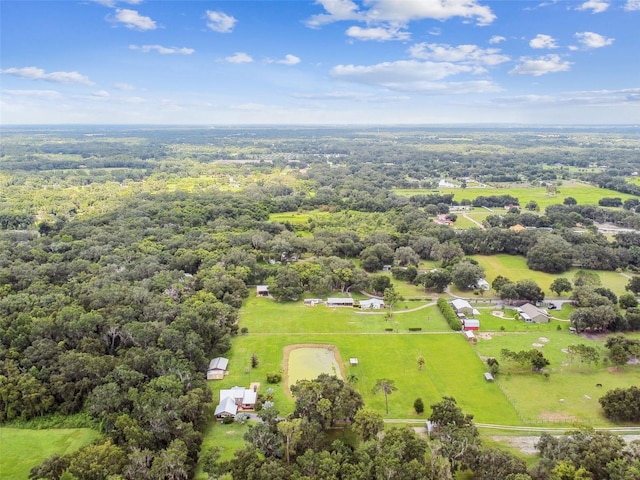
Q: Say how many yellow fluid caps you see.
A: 0